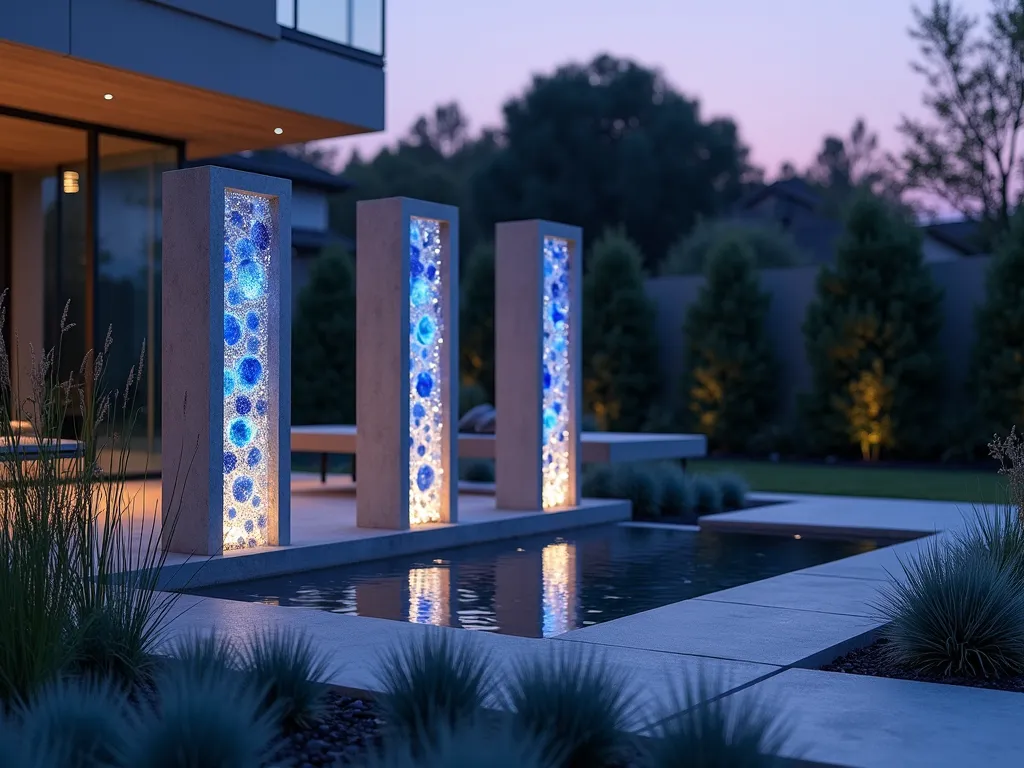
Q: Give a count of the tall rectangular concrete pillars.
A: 3